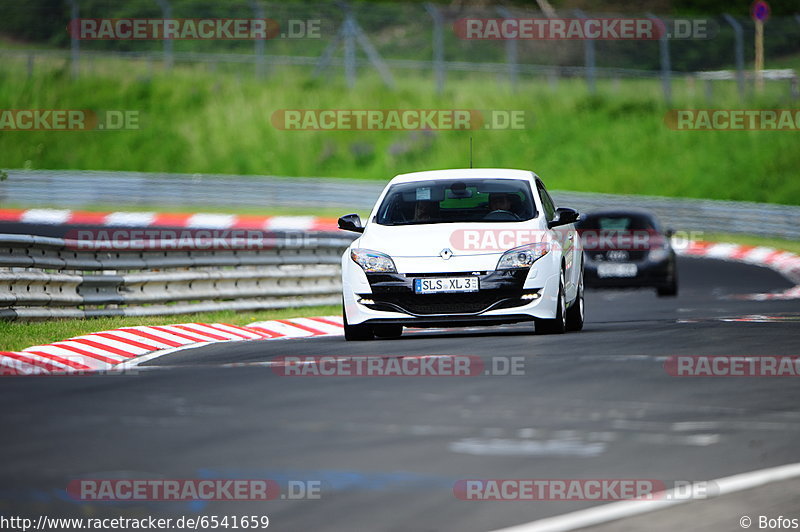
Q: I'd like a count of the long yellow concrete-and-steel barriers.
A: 0